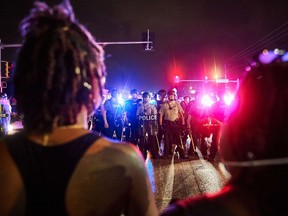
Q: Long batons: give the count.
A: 3